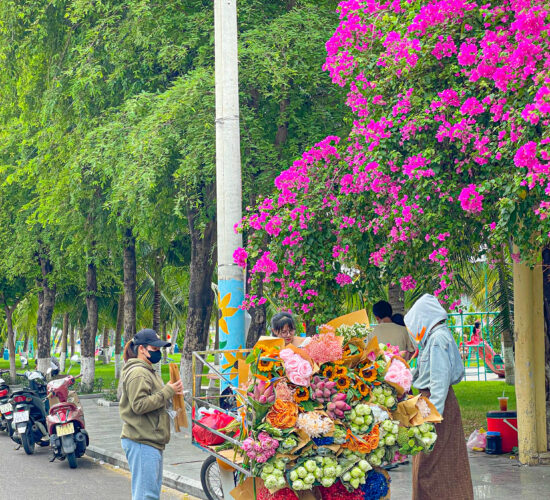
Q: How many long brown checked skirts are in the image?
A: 1